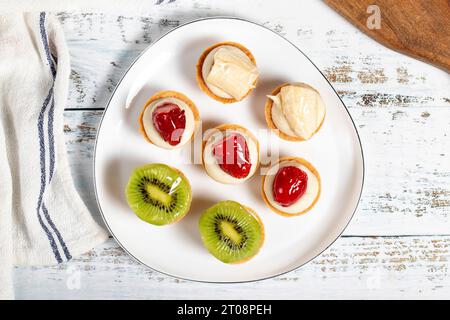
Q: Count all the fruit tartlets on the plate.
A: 7